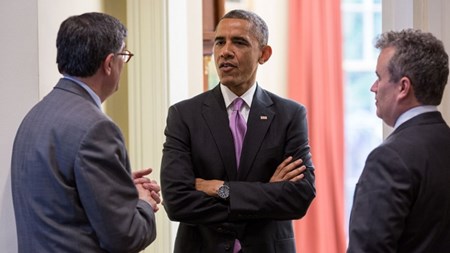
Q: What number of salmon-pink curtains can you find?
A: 1